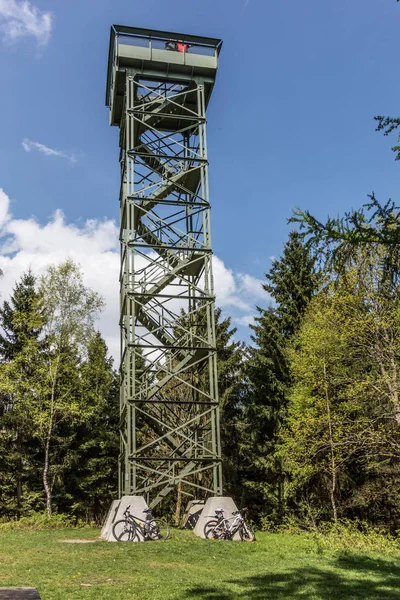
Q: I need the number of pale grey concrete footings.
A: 4